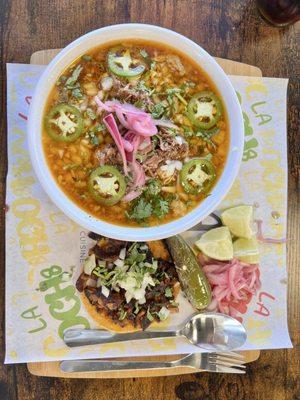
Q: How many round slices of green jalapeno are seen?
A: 5